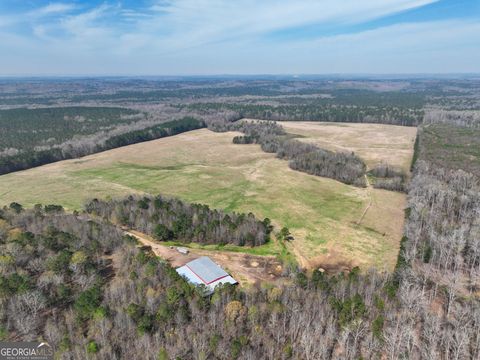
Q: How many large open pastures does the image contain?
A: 2